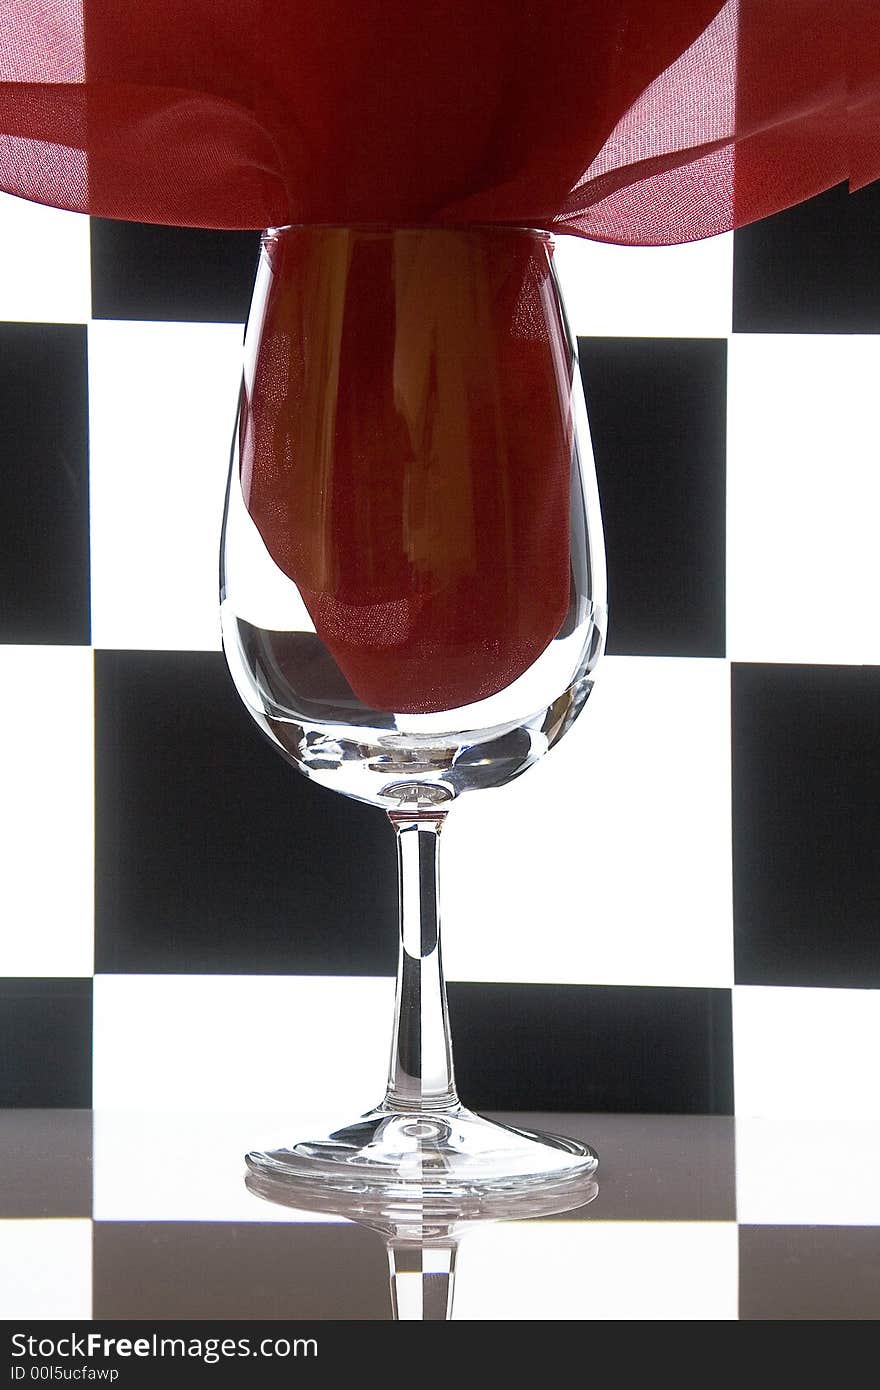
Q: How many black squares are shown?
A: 8